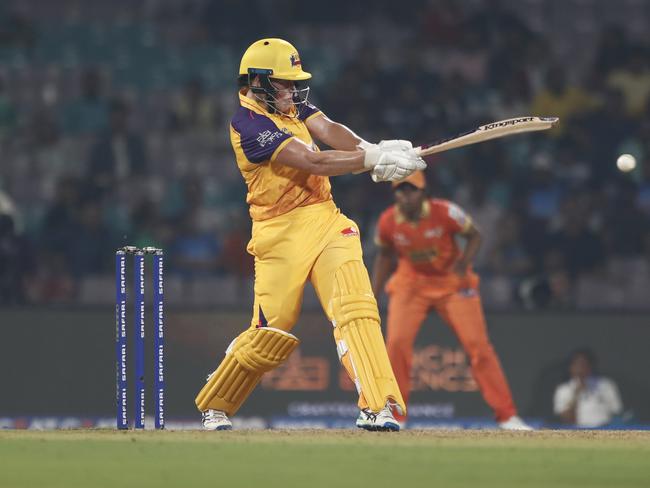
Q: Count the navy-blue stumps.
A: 3